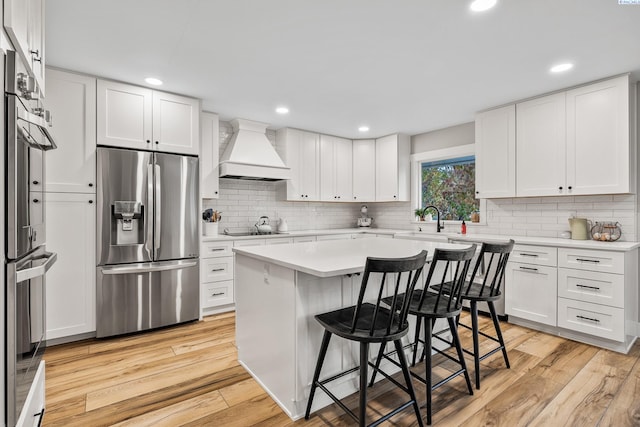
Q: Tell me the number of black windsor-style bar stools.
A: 3